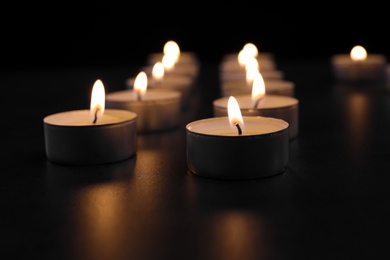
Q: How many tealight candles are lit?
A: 12